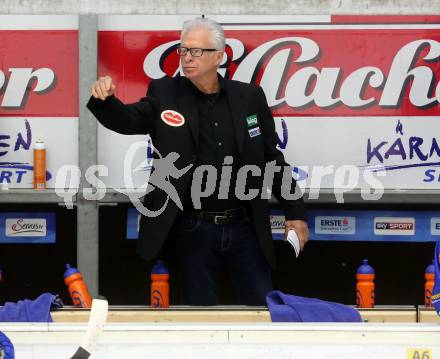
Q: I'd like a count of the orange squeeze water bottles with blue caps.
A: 4